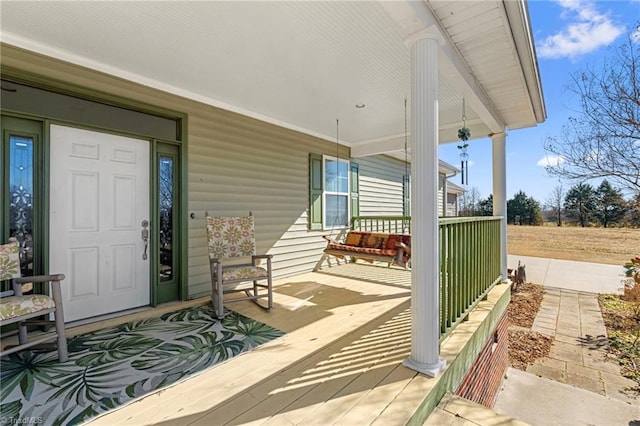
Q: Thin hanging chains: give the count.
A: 2